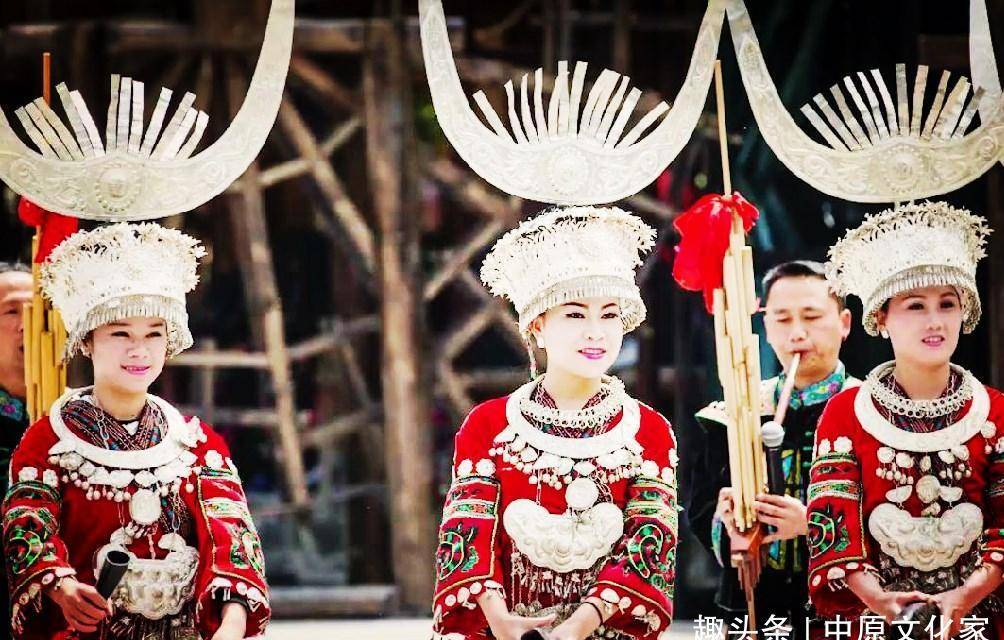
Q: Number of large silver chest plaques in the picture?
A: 3